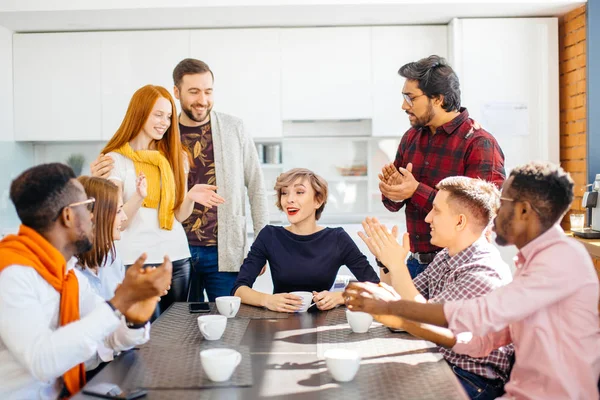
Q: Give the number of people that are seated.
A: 5